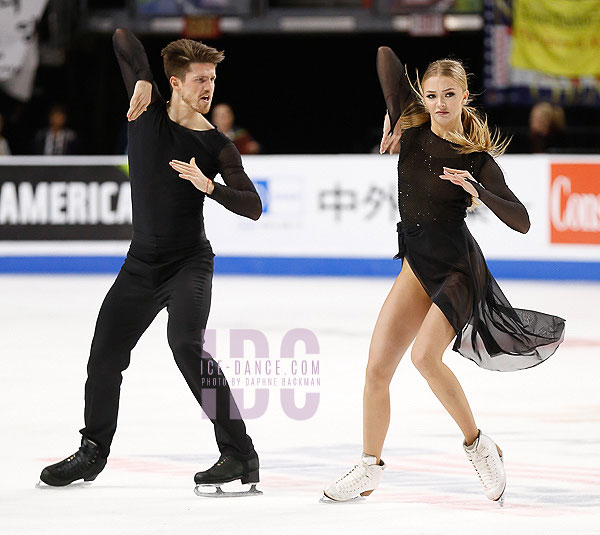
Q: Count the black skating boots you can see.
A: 2